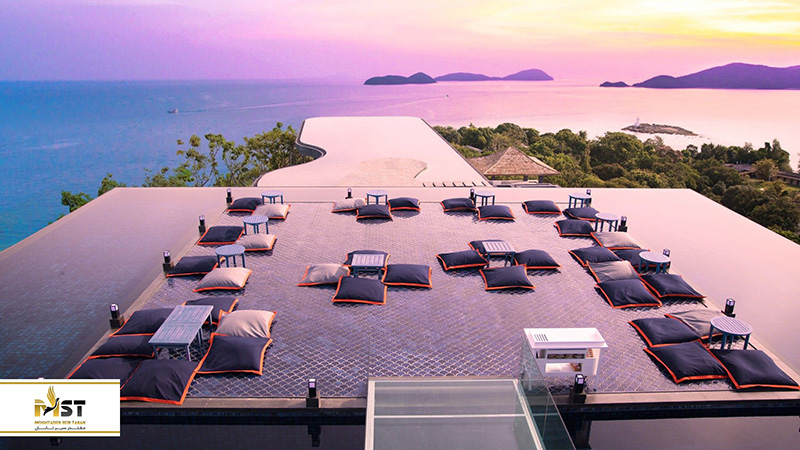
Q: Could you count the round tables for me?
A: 9